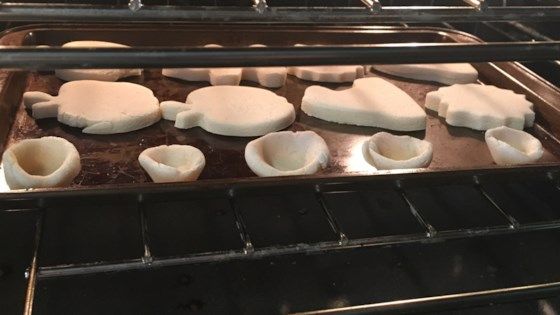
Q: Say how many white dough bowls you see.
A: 5